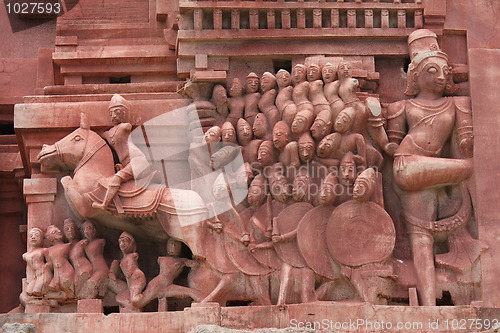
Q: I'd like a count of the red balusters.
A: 14